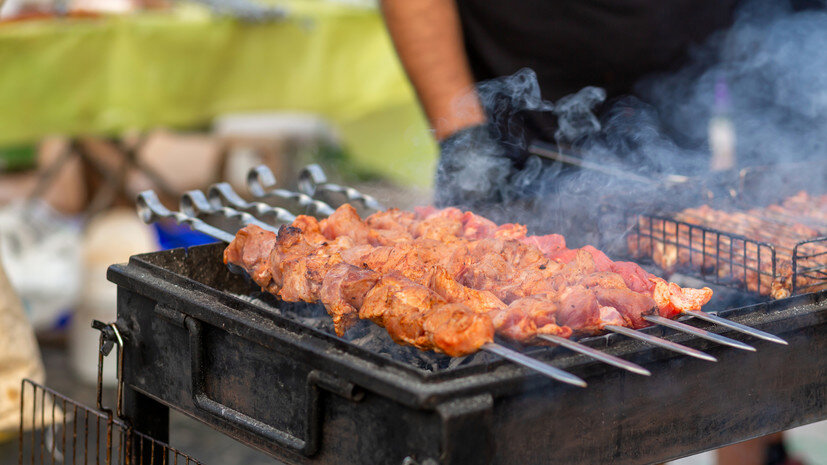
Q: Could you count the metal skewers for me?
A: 5